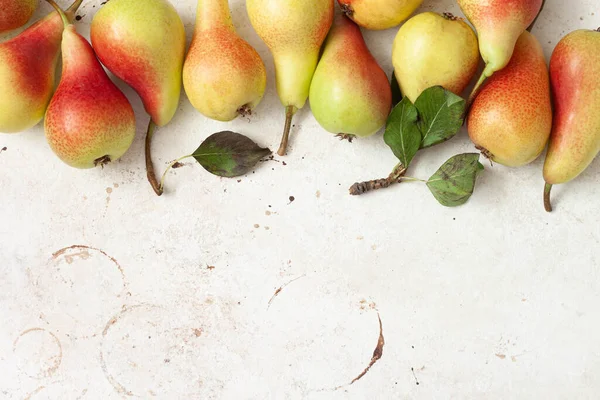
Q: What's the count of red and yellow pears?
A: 12